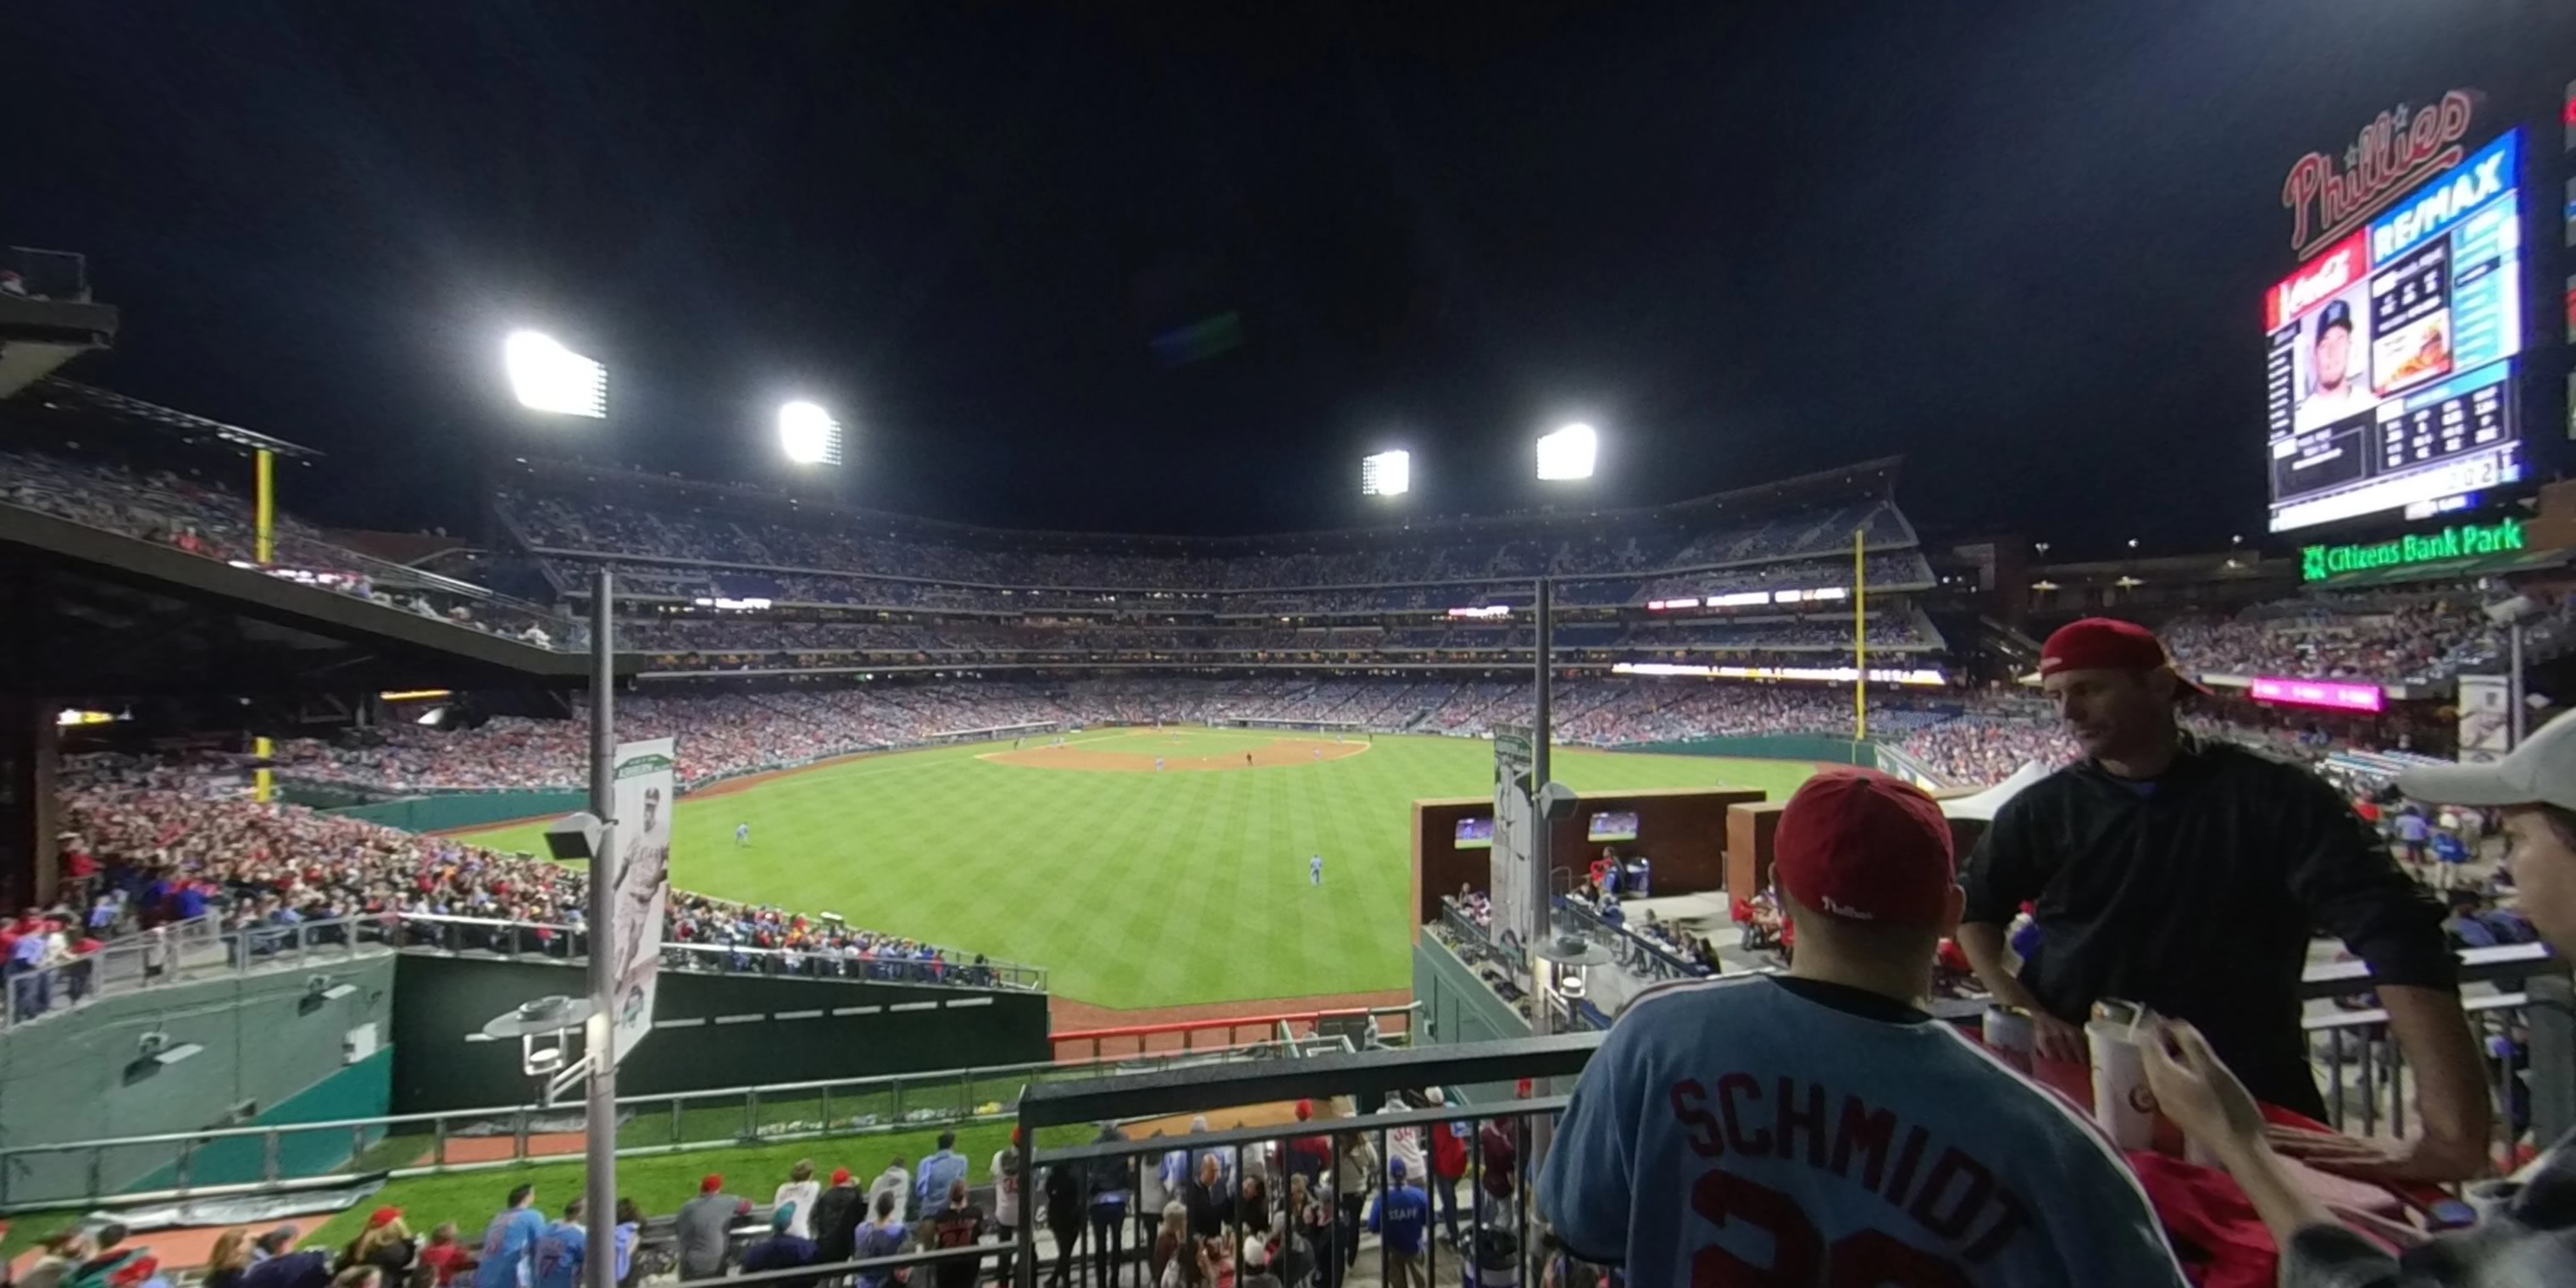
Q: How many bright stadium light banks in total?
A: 4